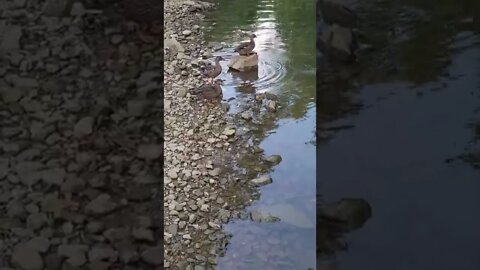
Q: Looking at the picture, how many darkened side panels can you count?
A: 2